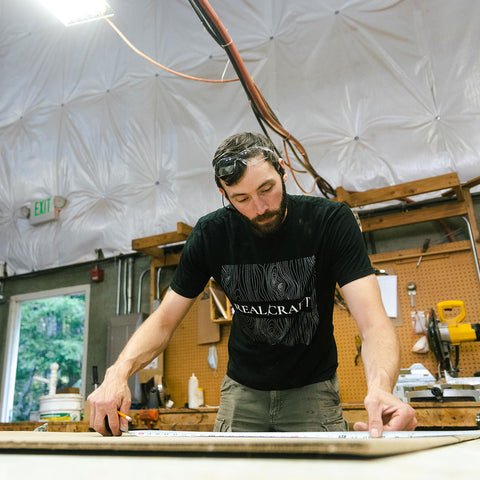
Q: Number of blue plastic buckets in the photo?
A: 0